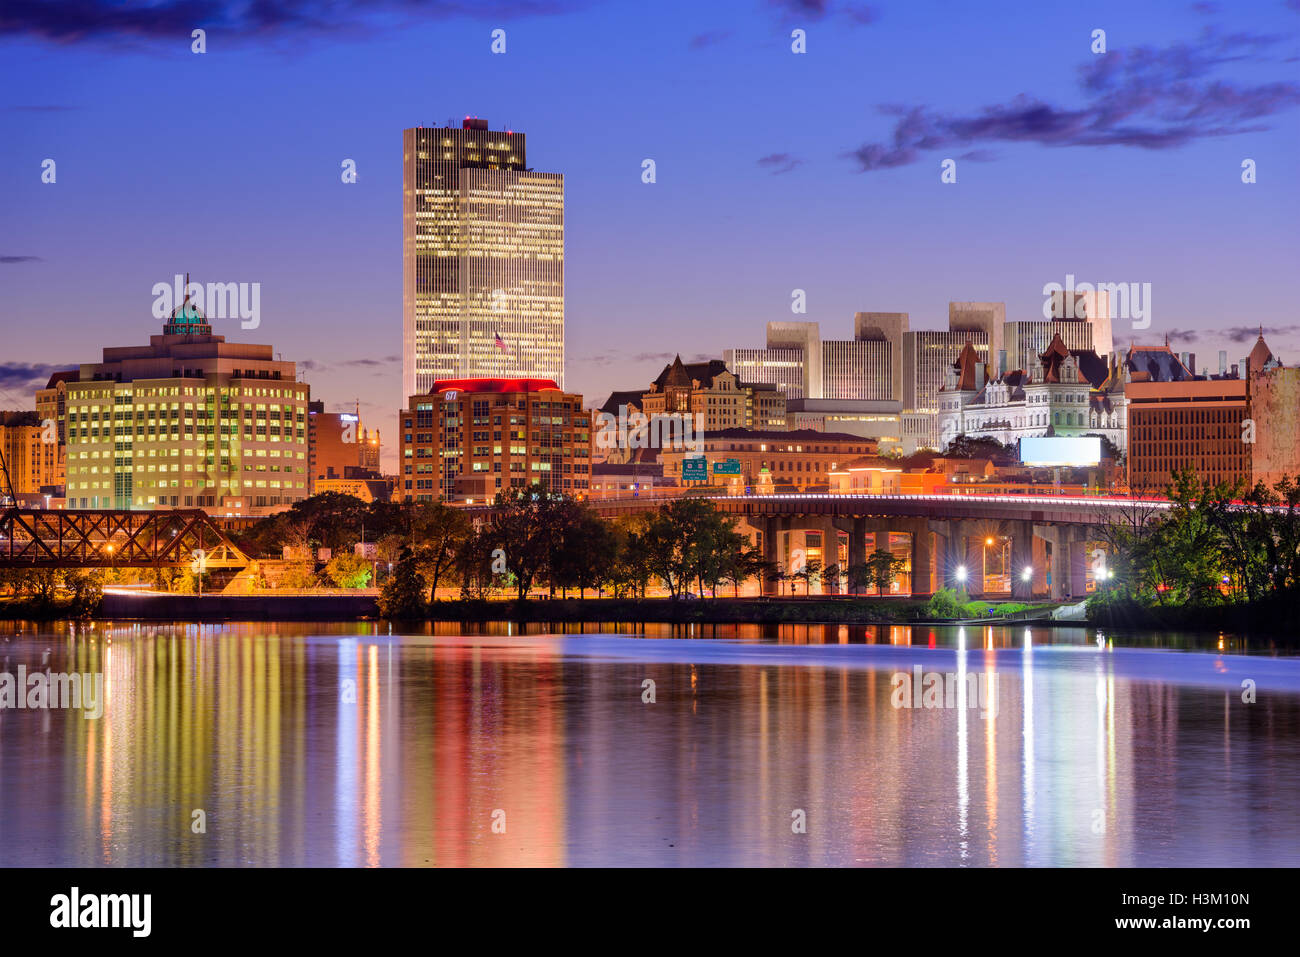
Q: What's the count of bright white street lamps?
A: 3